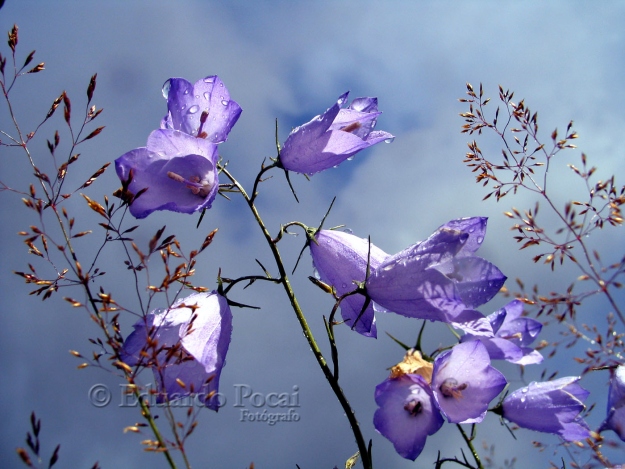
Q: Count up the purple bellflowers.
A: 11